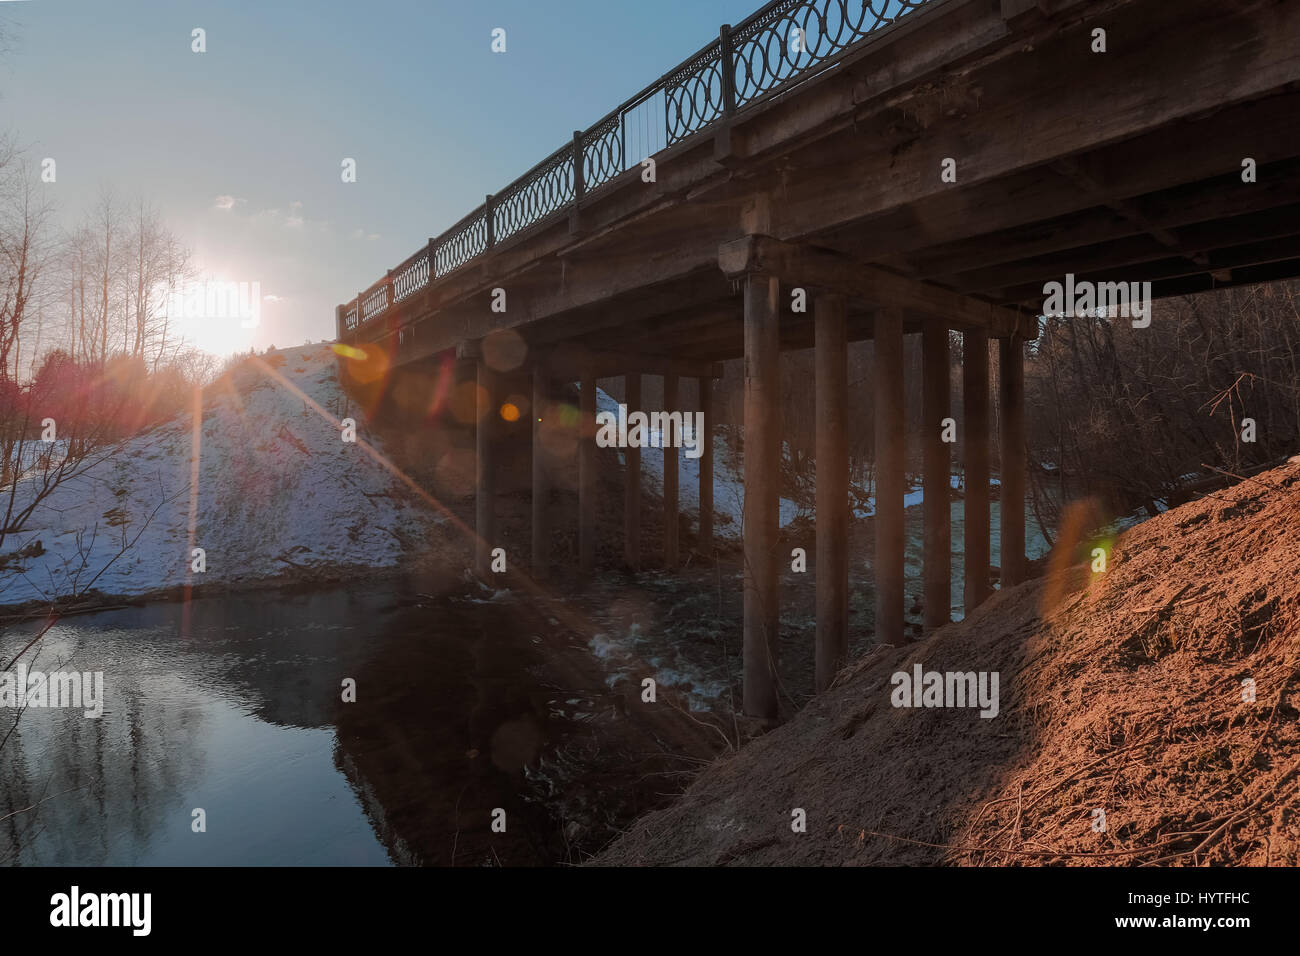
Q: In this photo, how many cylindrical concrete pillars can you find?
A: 12